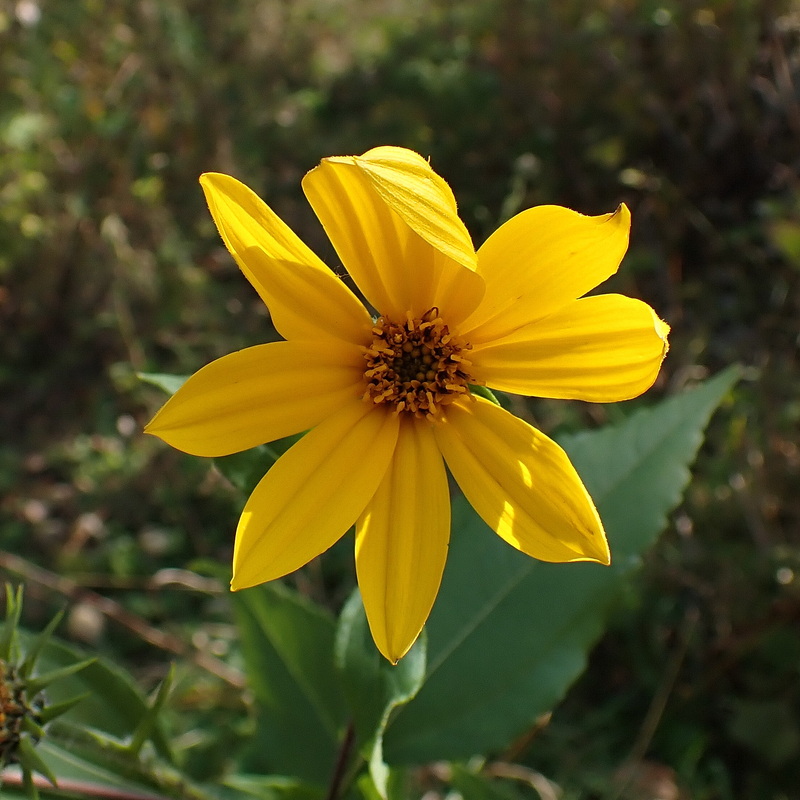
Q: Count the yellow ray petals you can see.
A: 8